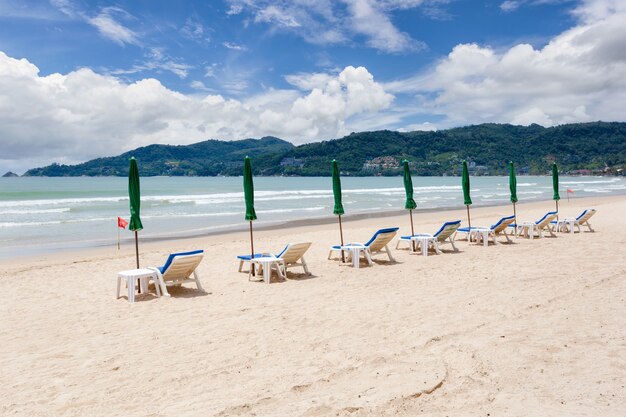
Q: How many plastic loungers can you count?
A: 7